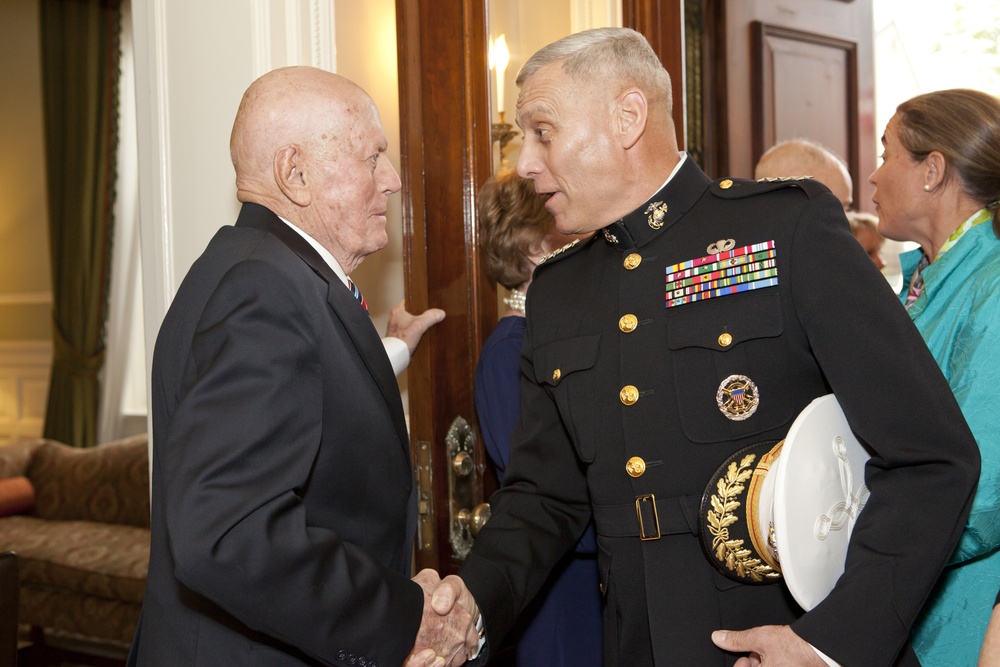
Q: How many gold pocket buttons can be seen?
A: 2